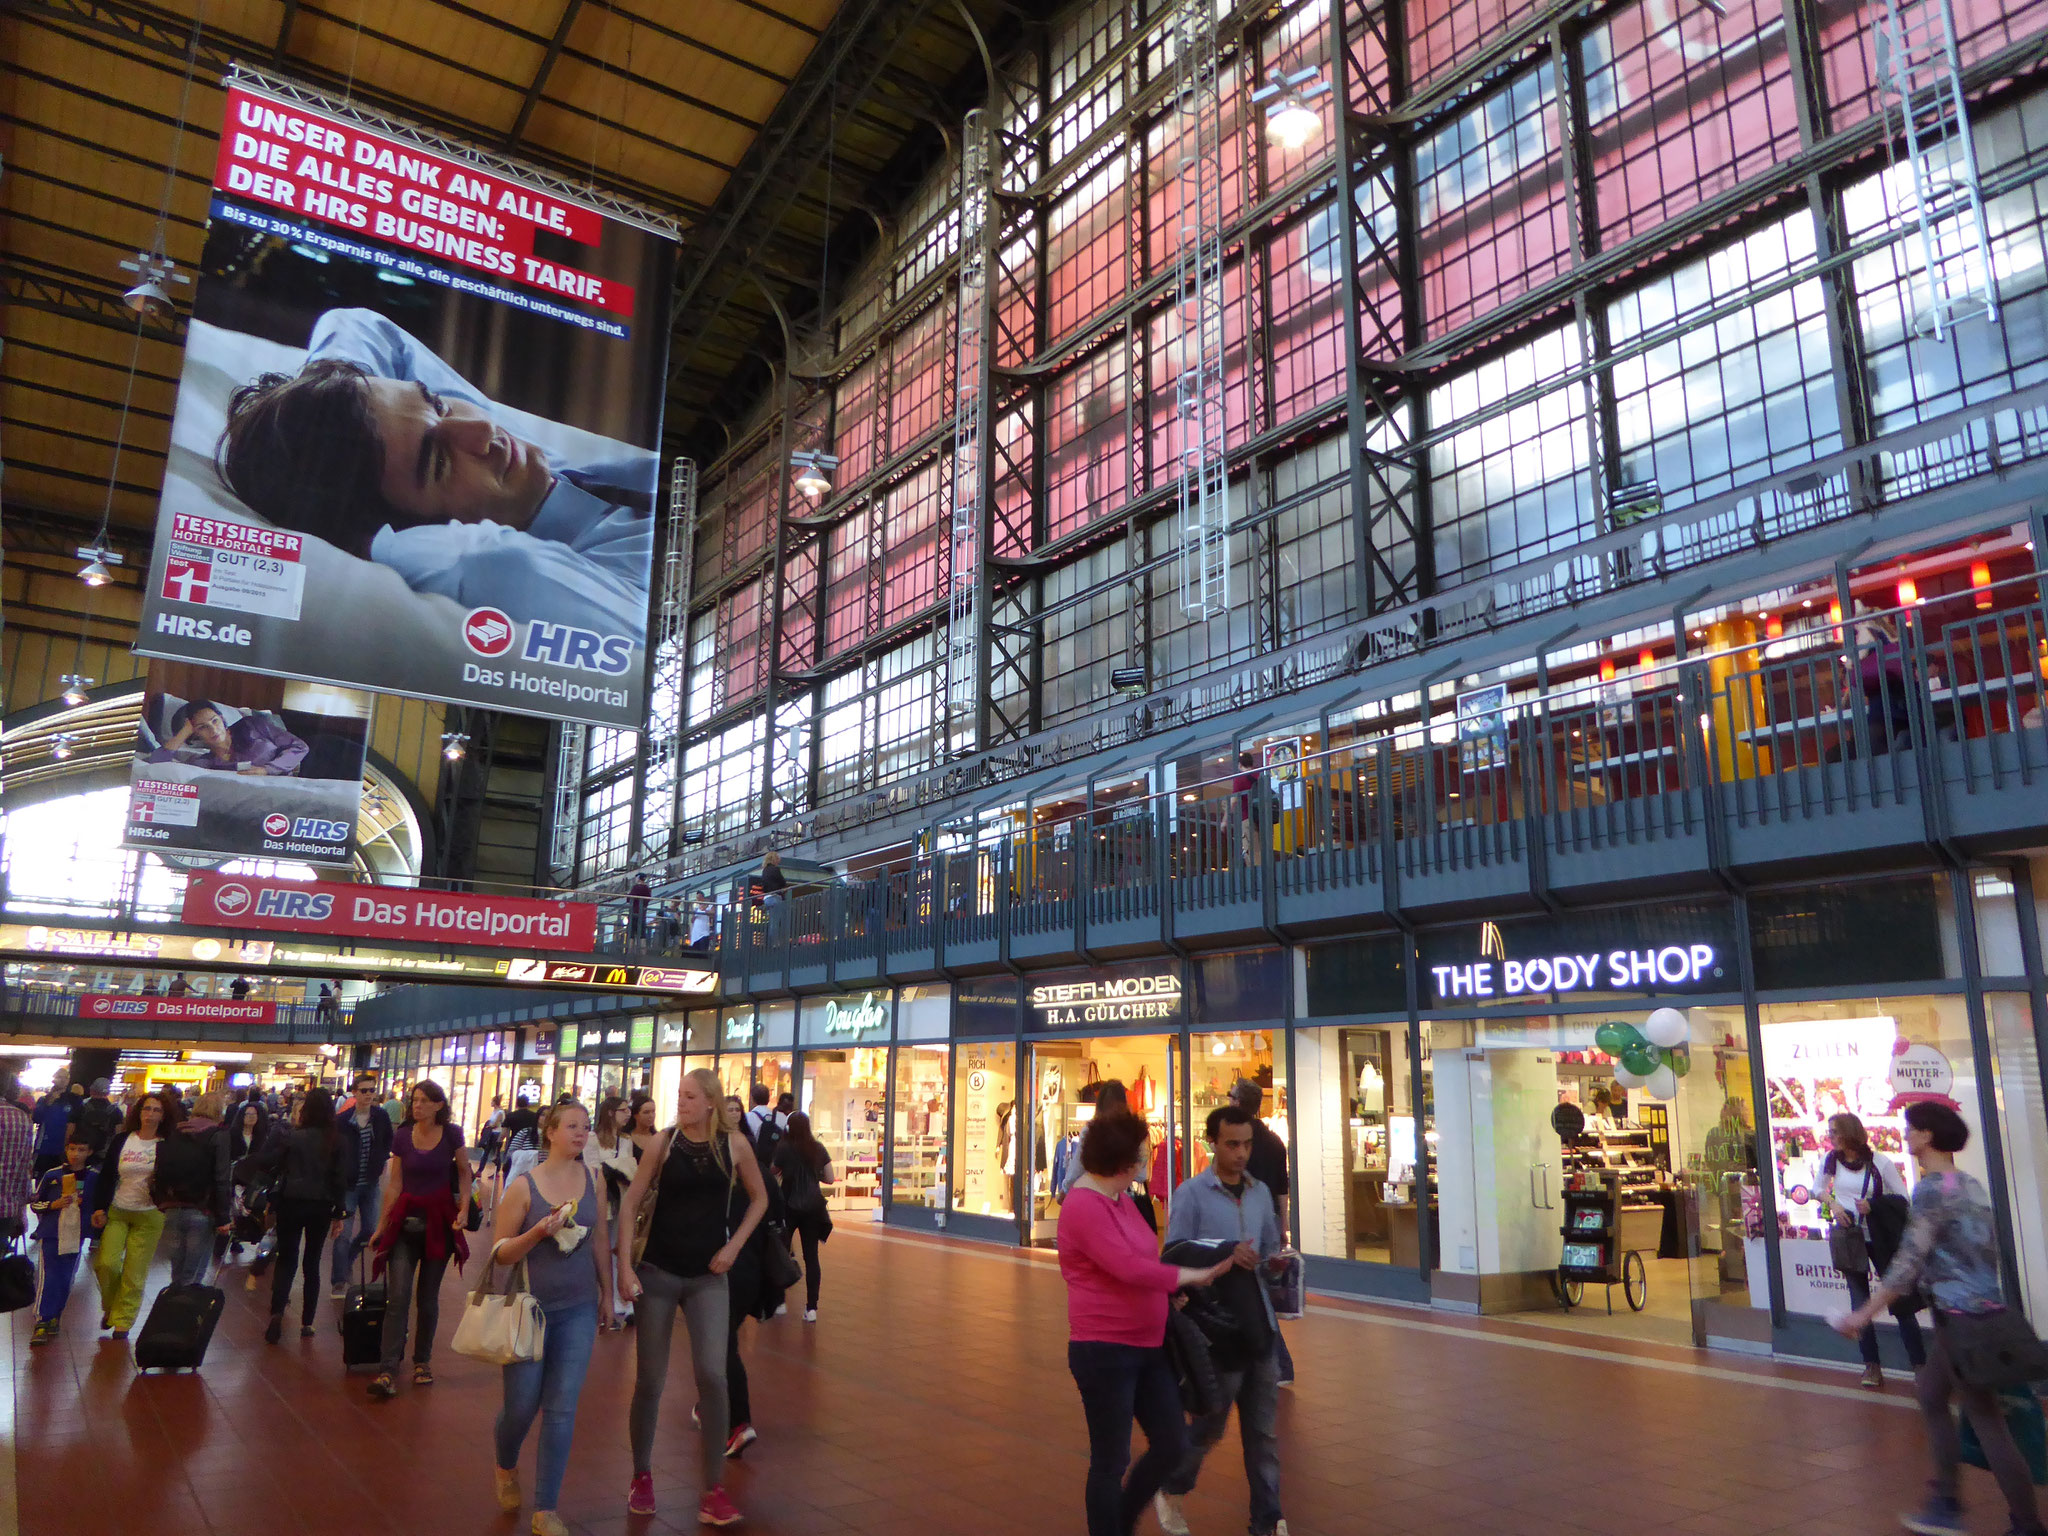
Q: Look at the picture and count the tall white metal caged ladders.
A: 5